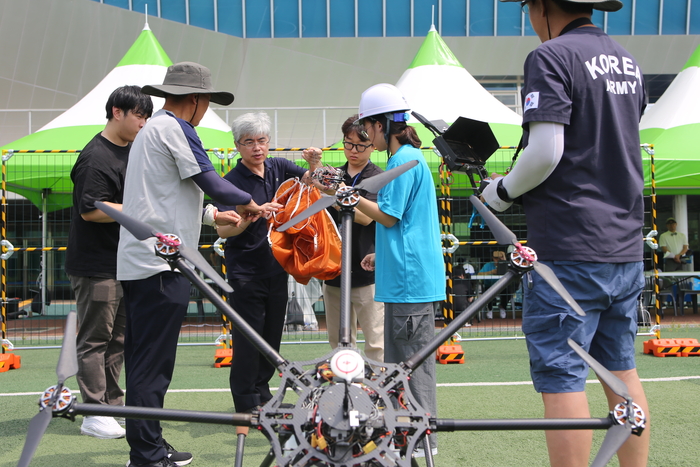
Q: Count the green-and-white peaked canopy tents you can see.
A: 3